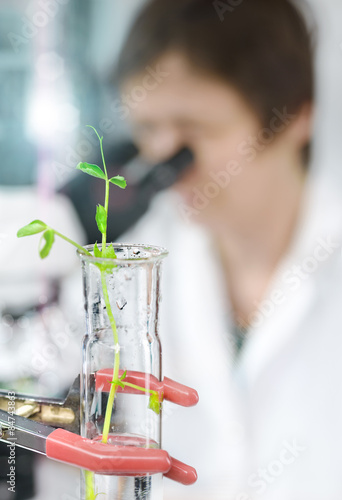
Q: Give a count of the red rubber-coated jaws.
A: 3